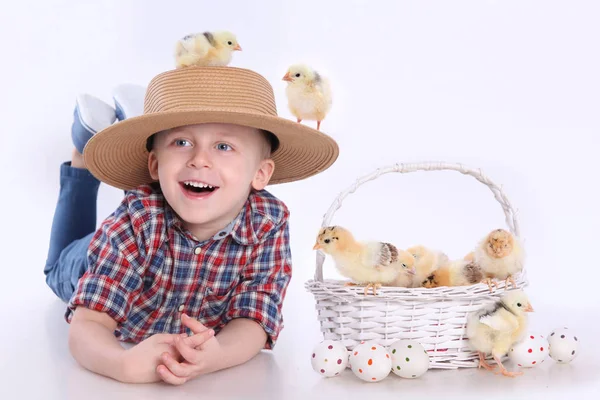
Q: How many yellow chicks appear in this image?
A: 8